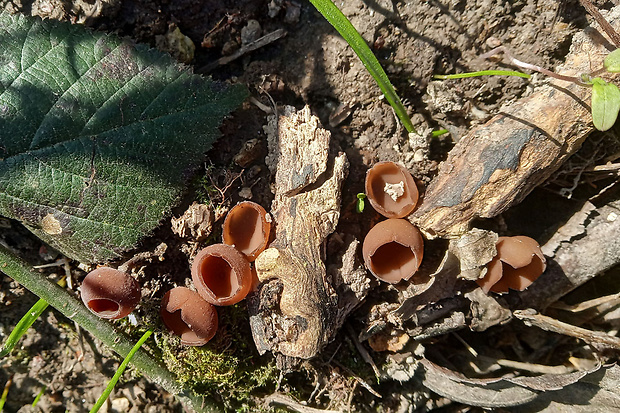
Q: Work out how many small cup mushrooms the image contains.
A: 7